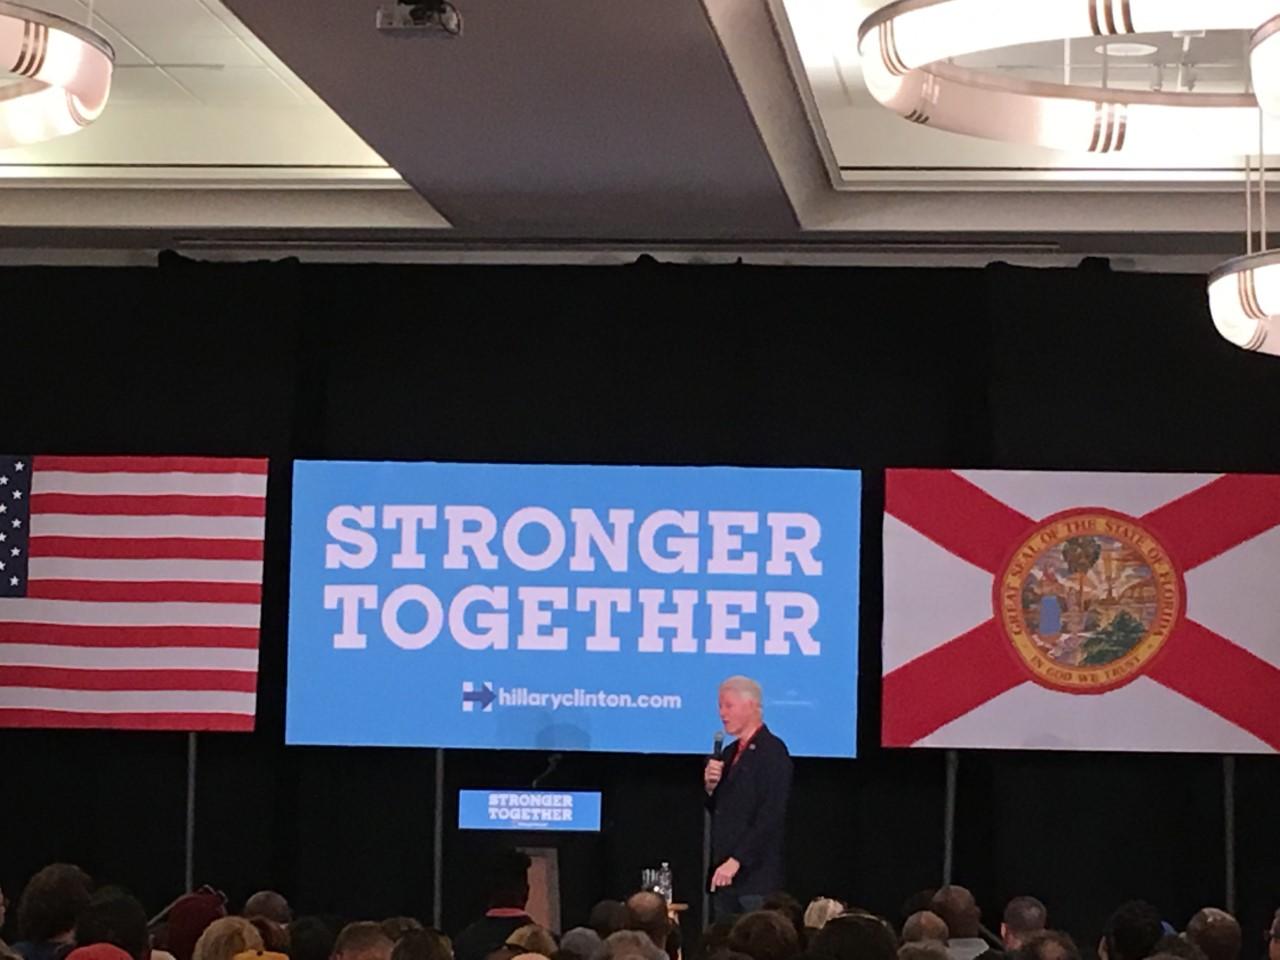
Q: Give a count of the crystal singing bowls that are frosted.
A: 0